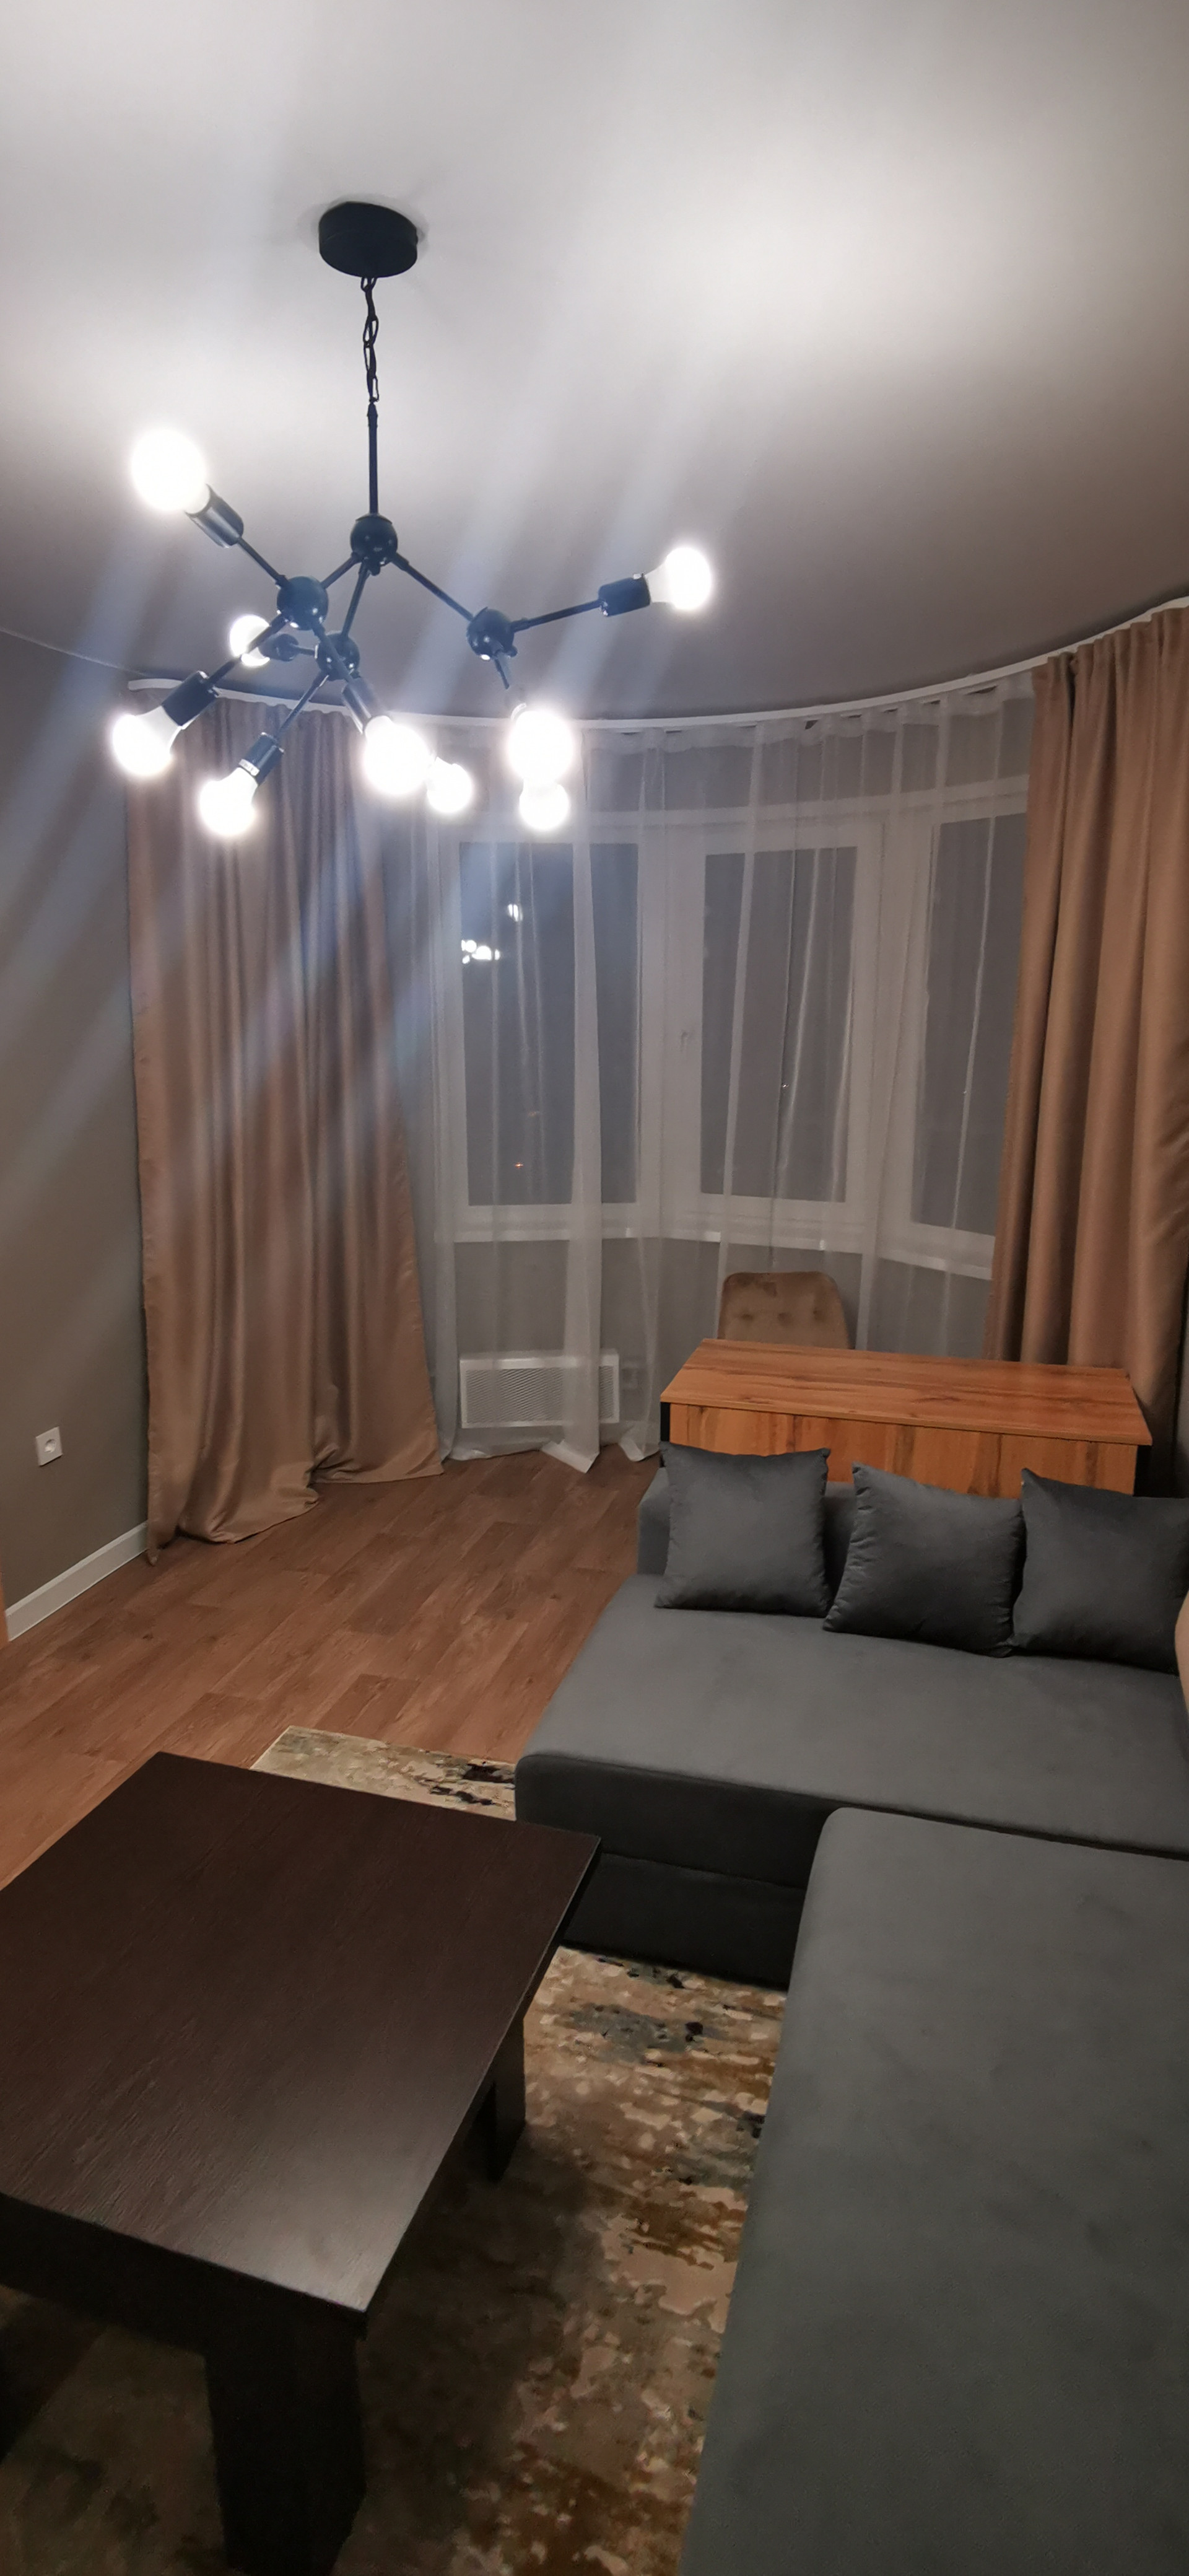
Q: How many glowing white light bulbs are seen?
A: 9